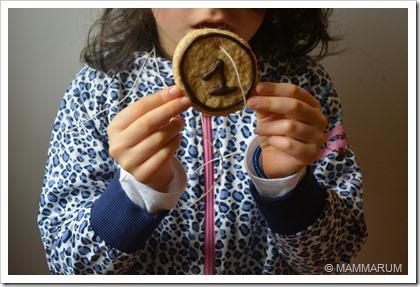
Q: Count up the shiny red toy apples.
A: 0